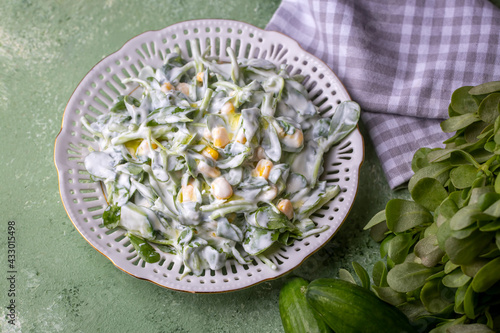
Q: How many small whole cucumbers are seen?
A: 2